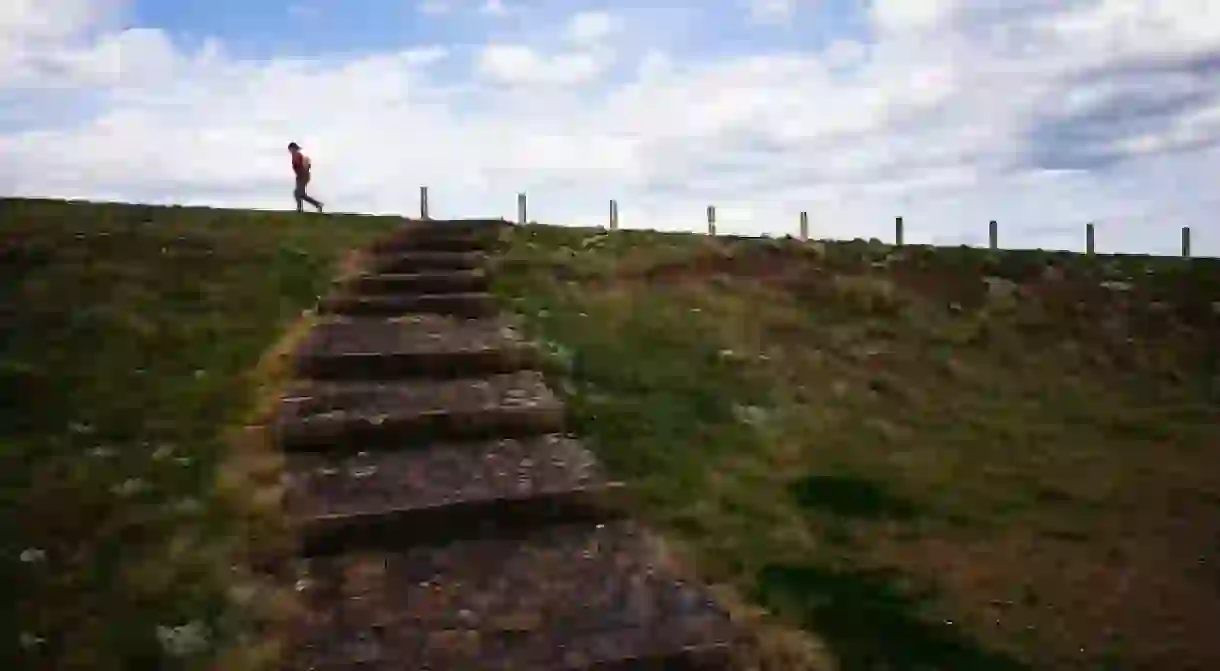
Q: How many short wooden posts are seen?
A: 9